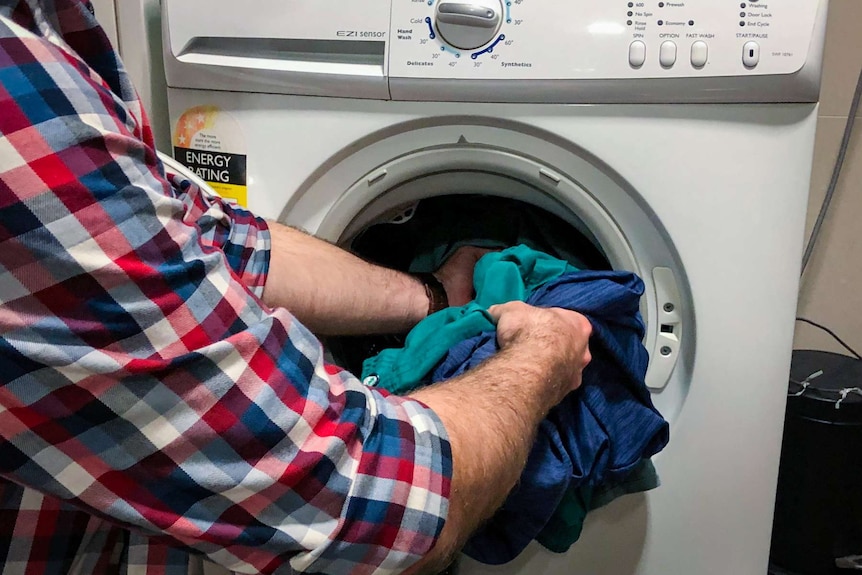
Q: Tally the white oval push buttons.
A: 4